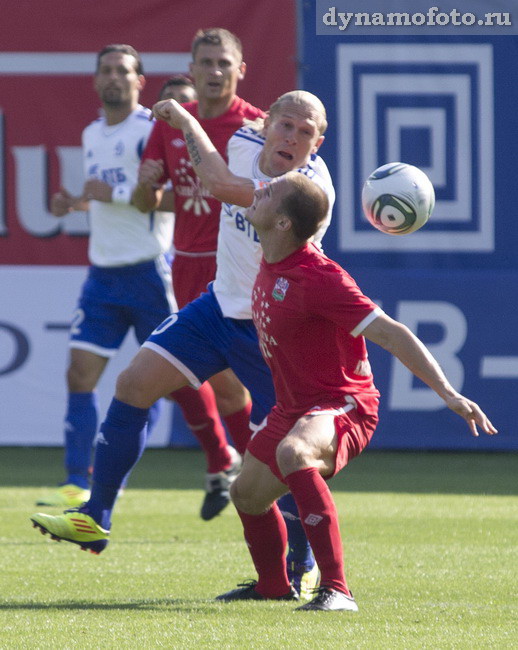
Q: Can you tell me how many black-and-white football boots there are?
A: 3